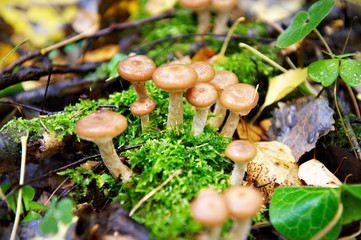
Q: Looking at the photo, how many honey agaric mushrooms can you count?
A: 13